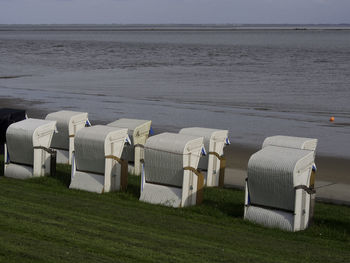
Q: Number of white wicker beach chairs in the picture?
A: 8